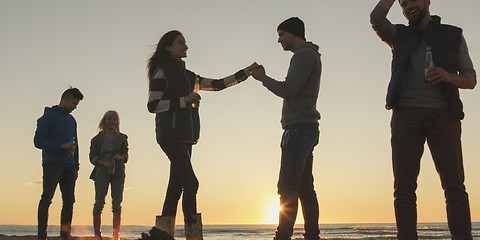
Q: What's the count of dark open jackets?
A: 2